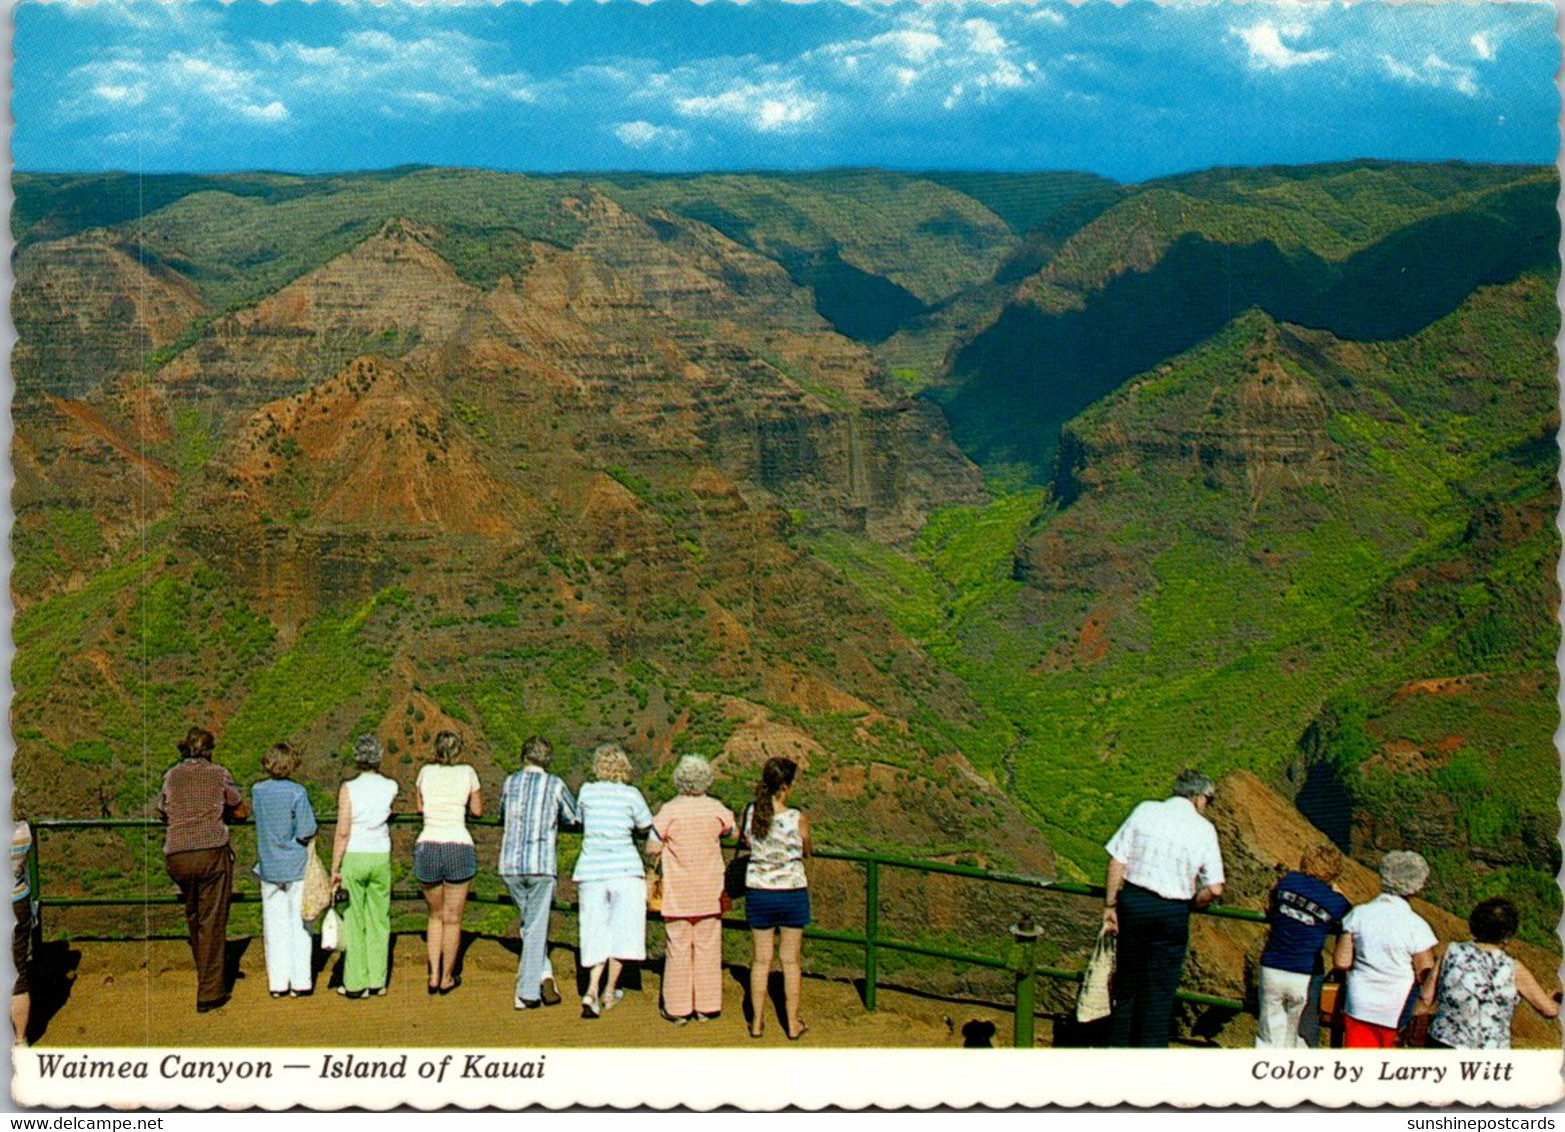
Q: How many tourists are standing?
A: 13